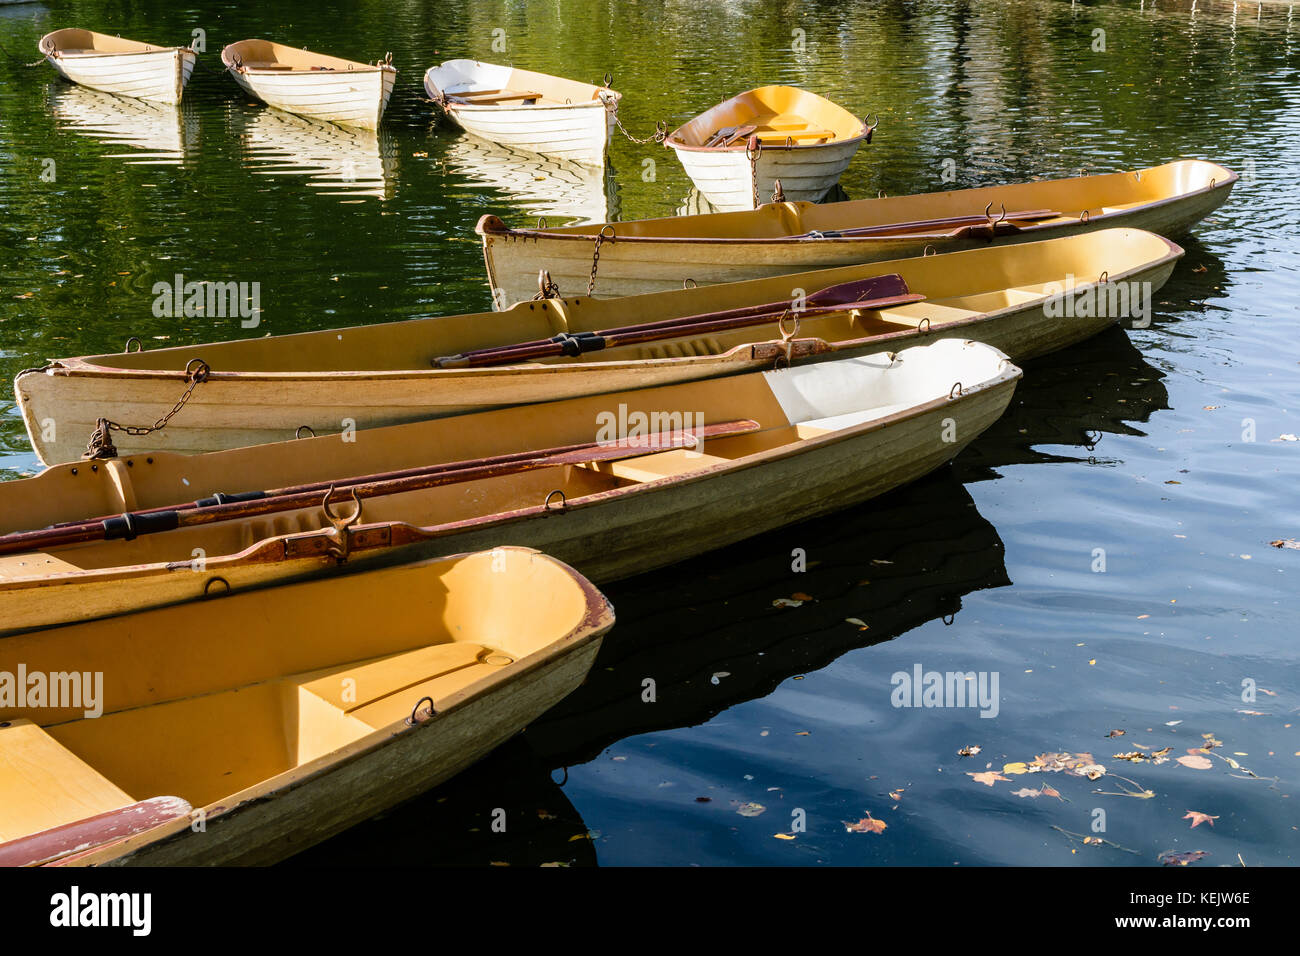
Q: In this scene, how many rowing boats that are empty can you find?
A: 8